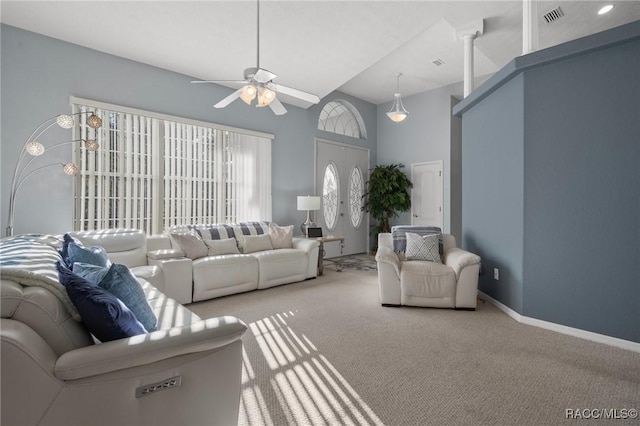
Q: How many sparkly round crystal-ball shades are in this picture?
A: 5